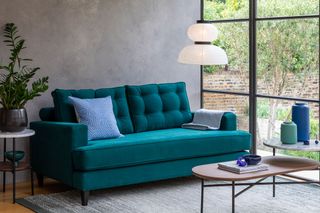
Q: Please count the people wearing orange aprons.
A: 0